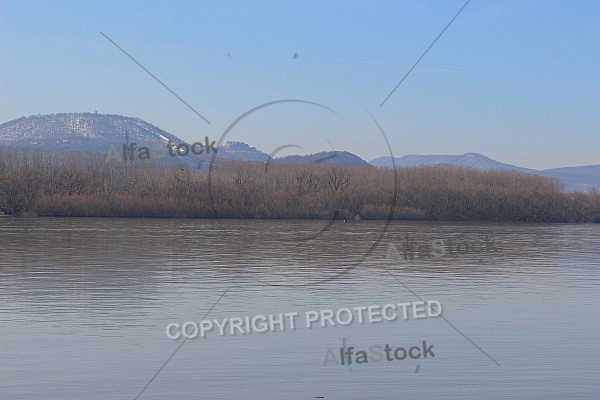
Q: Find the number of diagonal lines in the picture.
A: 4